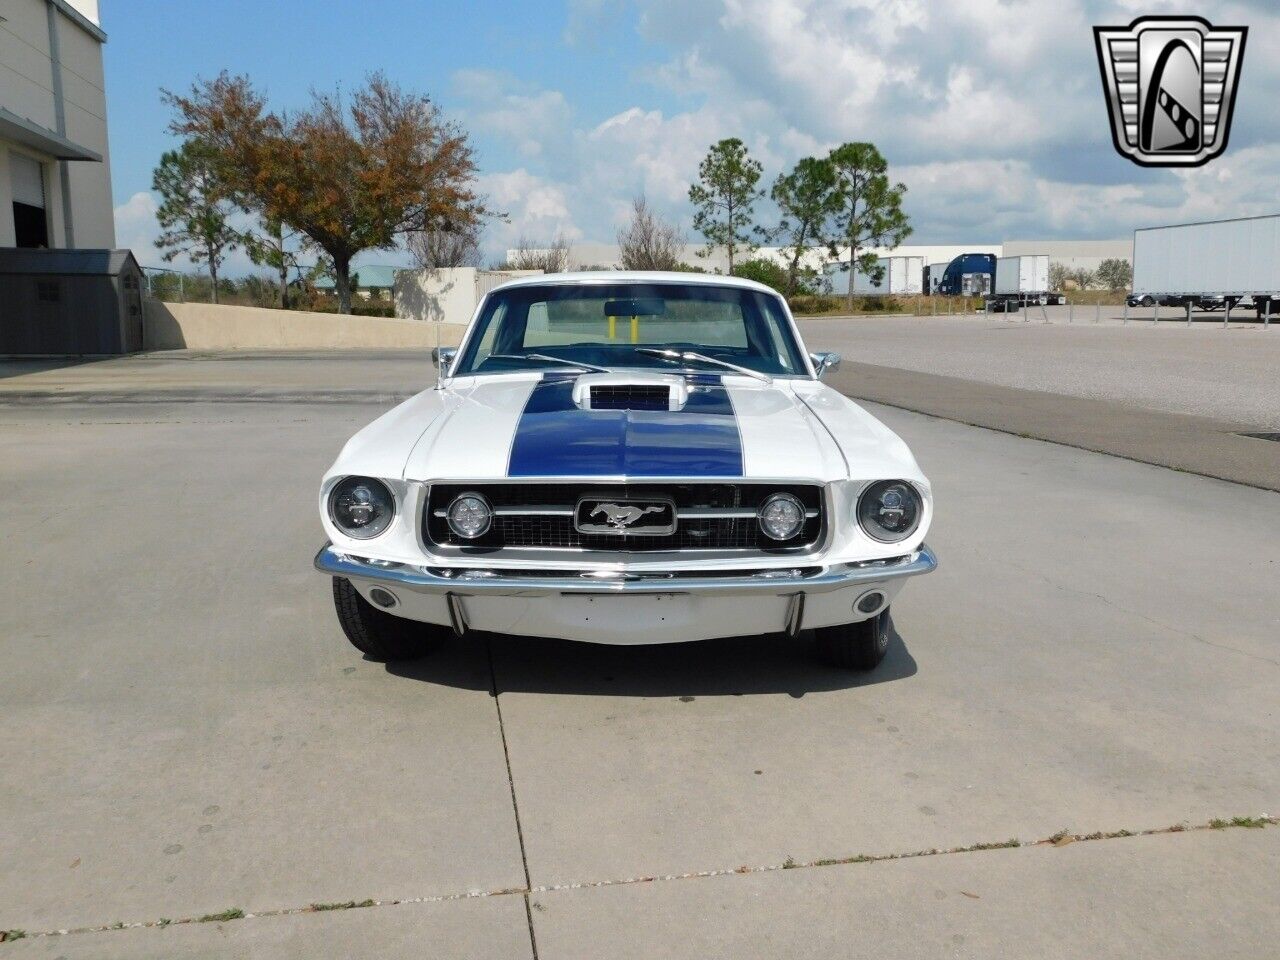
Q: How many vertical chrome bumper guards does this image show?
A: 2